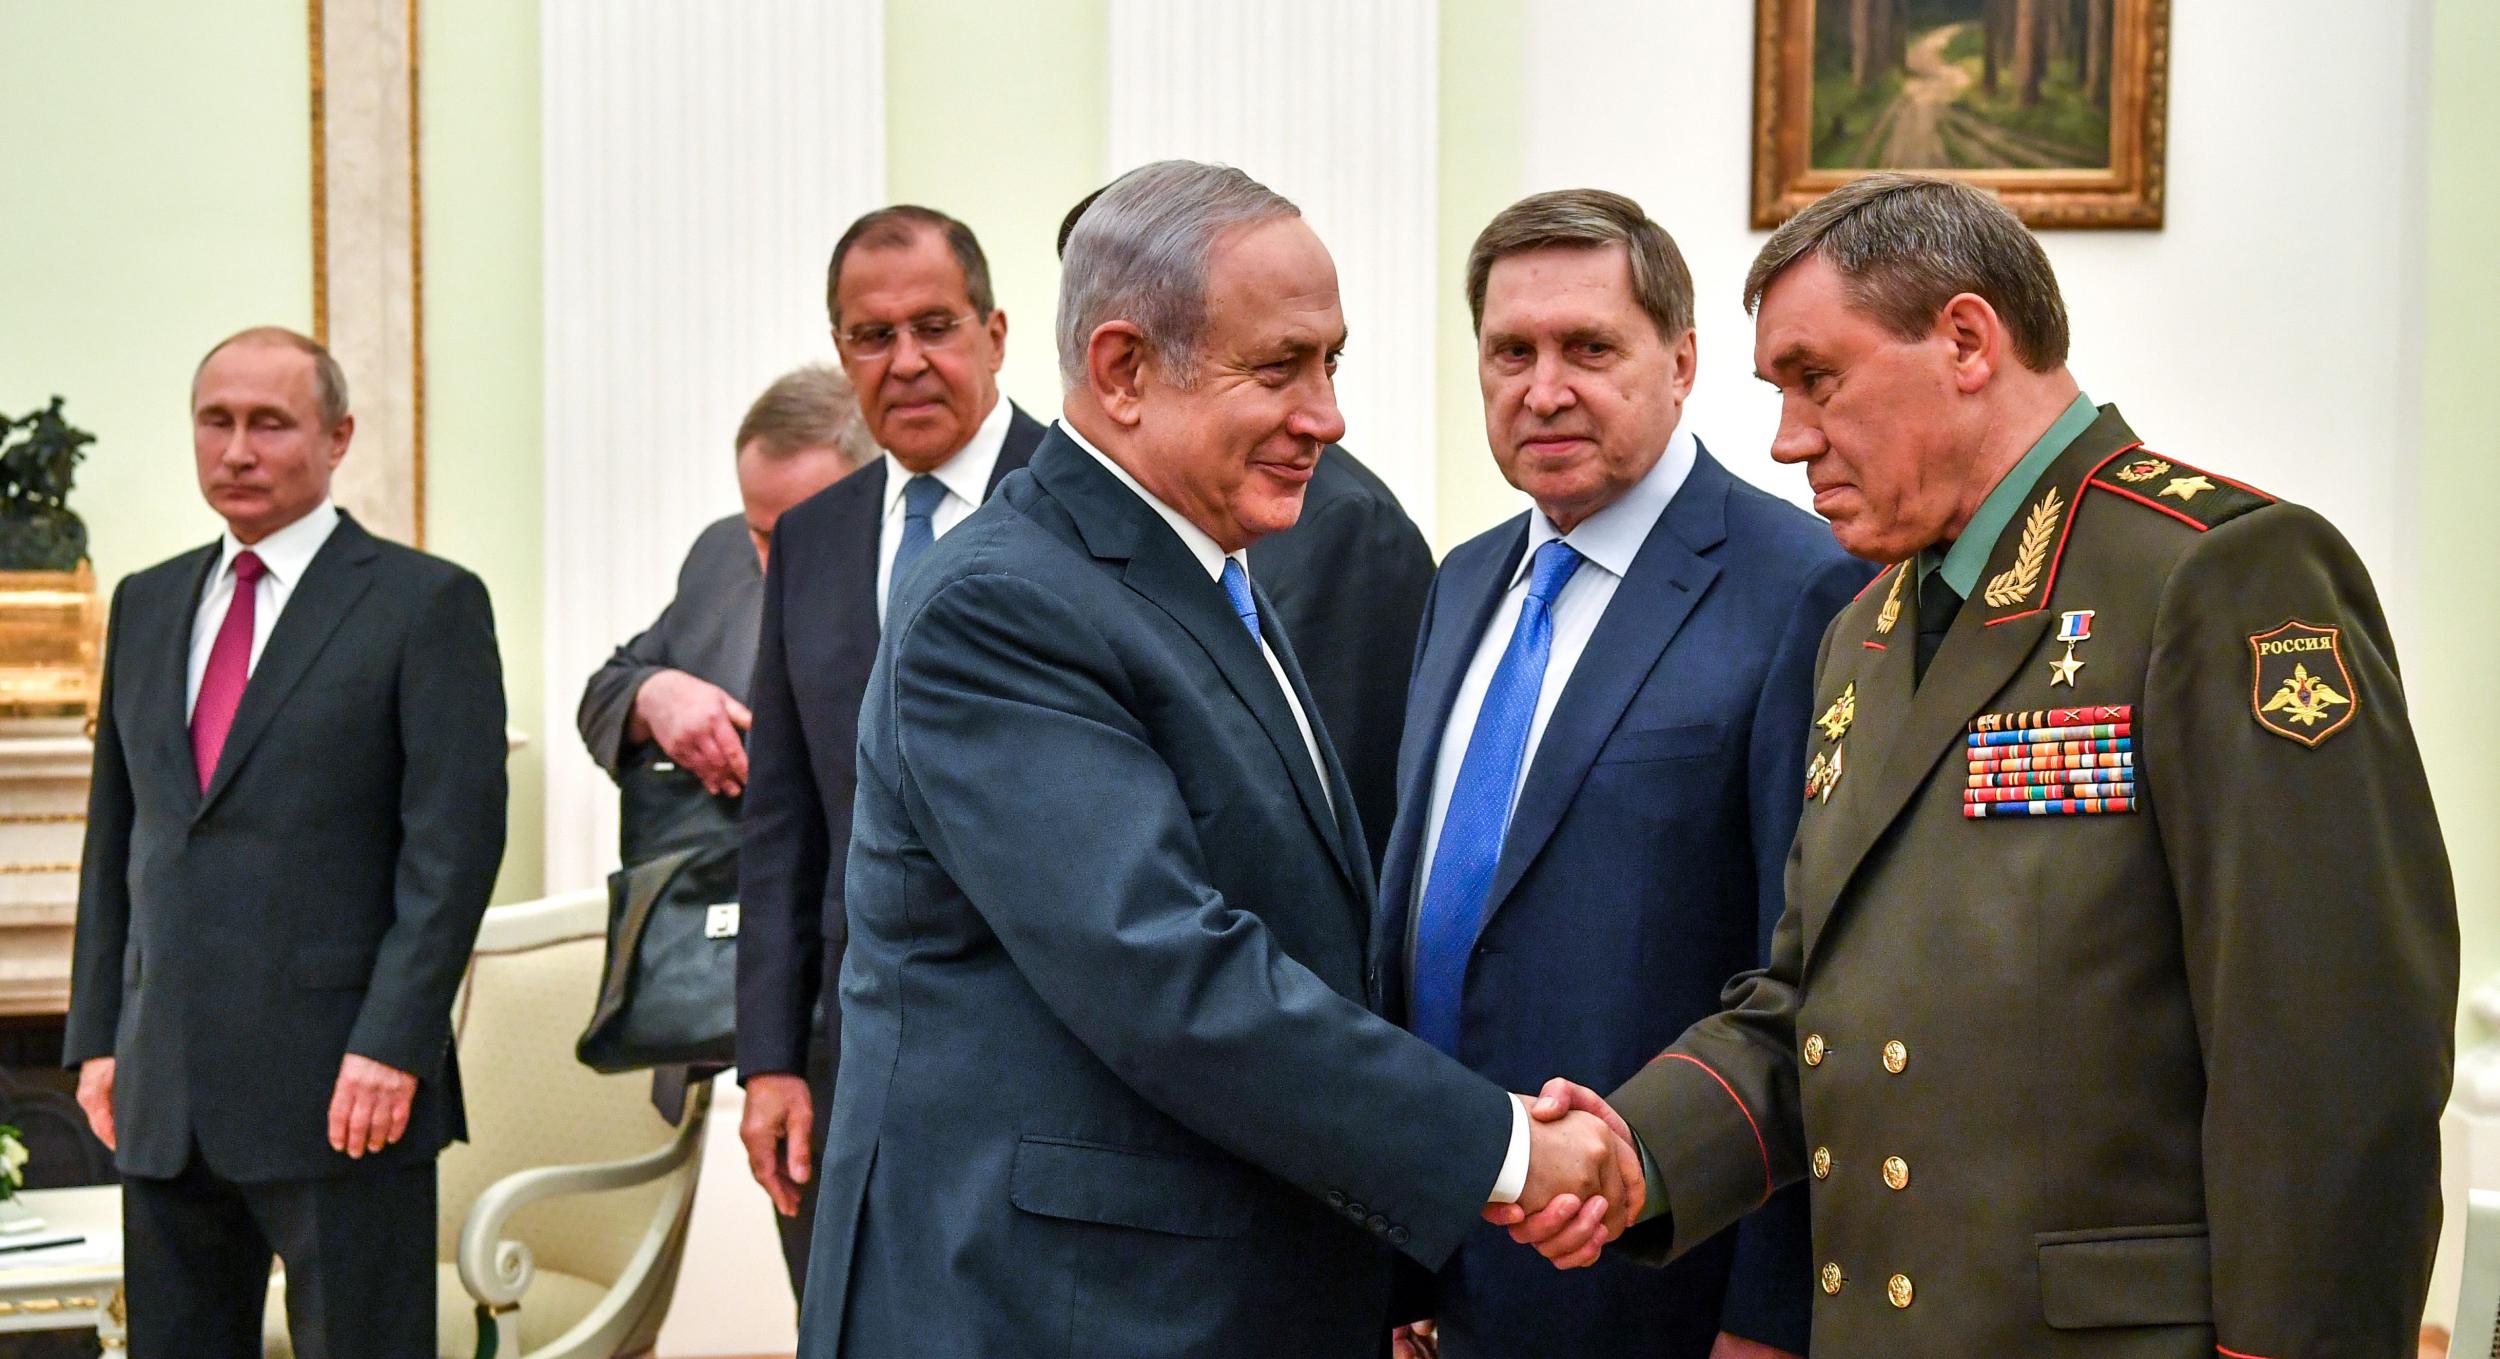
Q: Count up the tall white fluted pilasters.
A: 2